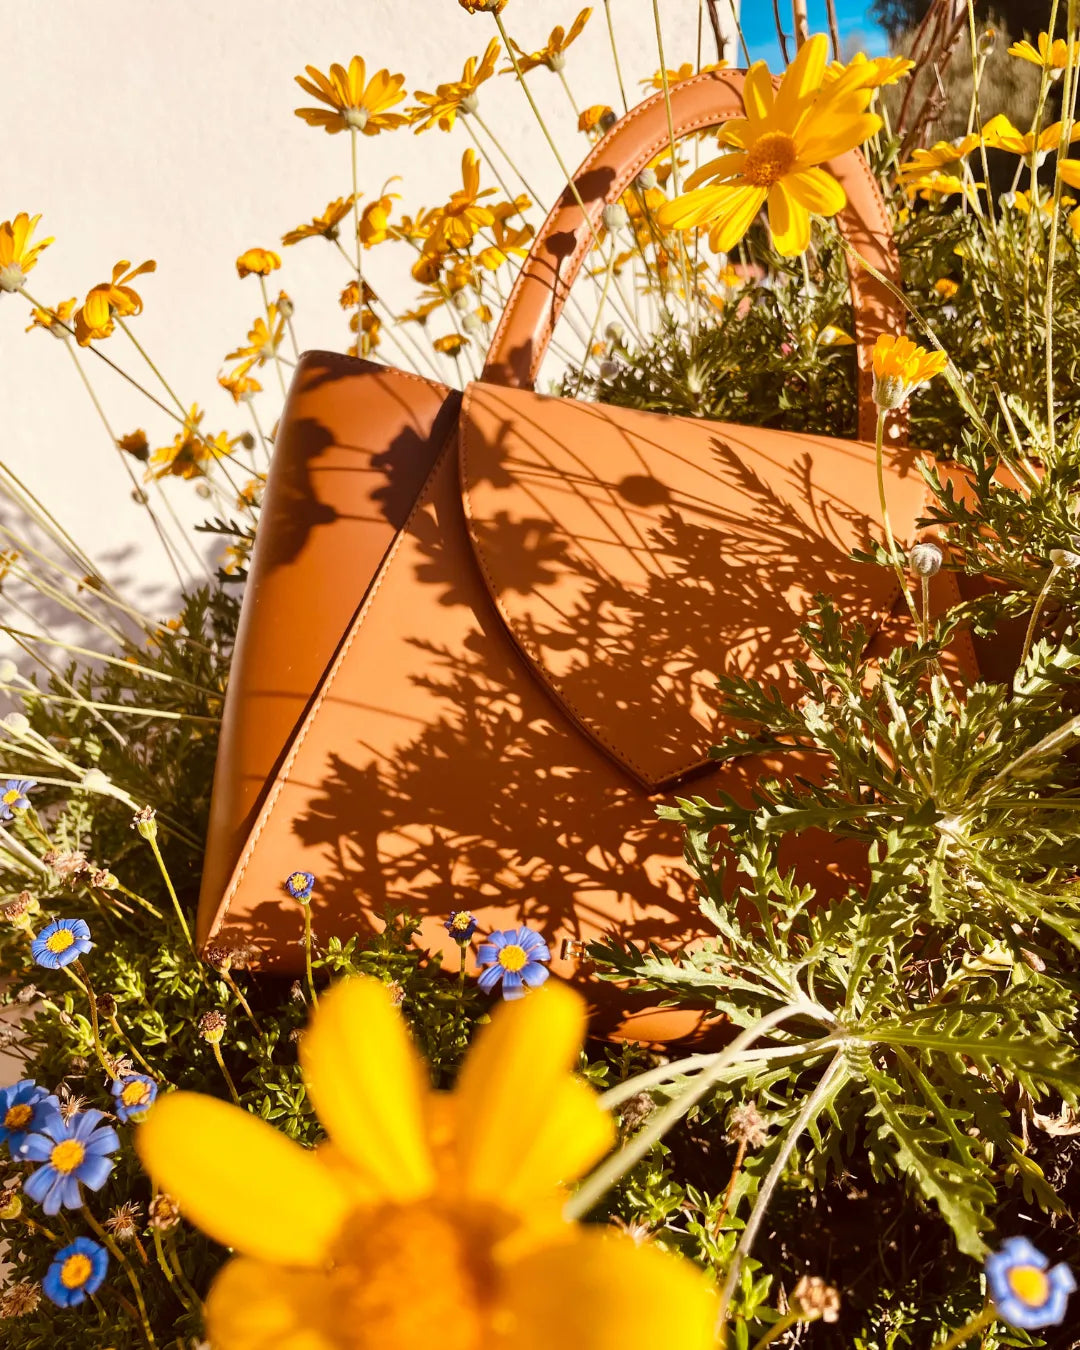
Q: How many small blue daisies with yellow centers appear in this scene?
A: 10